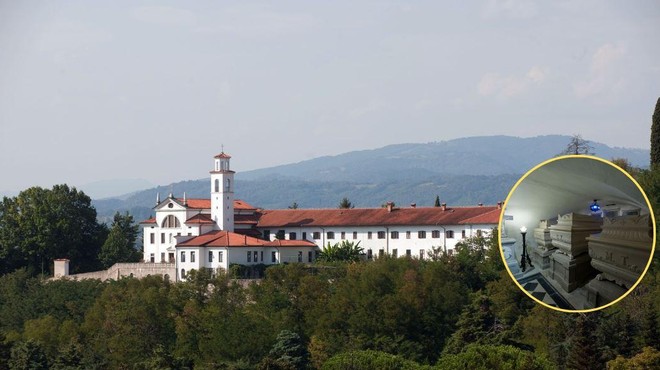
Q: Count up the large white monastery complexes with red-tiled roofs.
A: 1